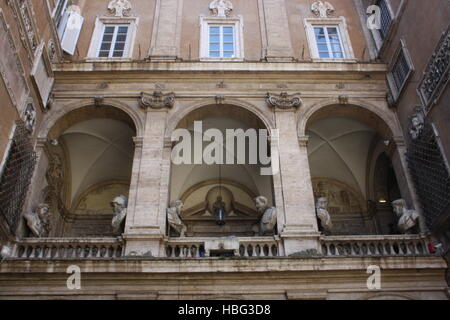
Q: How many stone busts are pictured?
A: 6